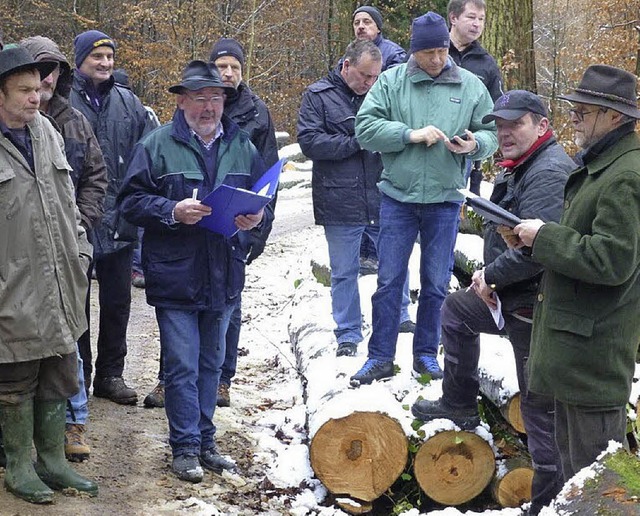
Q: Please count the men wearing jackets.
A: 11